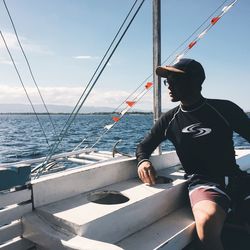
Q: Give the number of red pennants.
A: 5